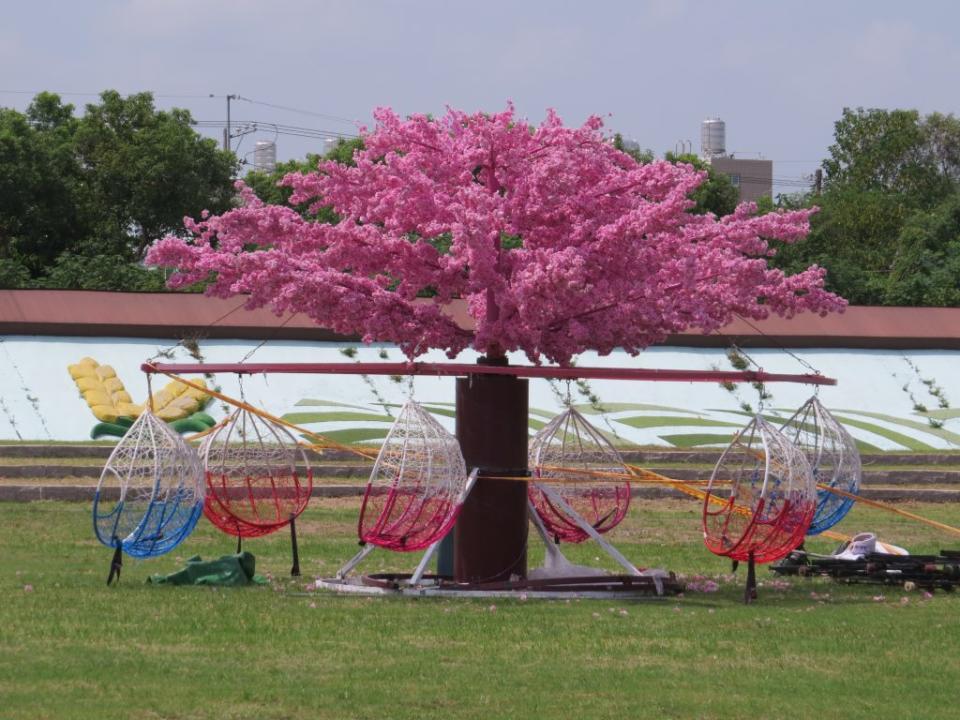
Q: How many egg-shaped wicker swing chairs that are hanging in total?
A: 6